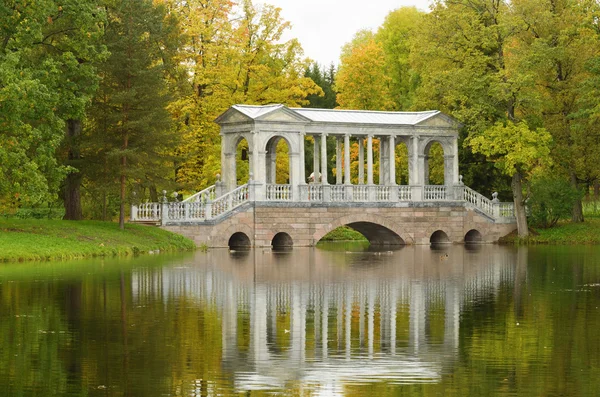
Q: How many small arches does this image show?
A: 4